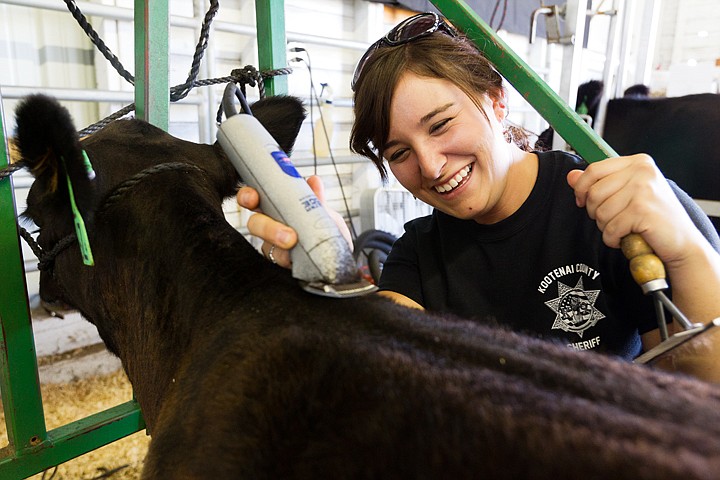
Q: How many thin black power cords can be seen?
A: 2